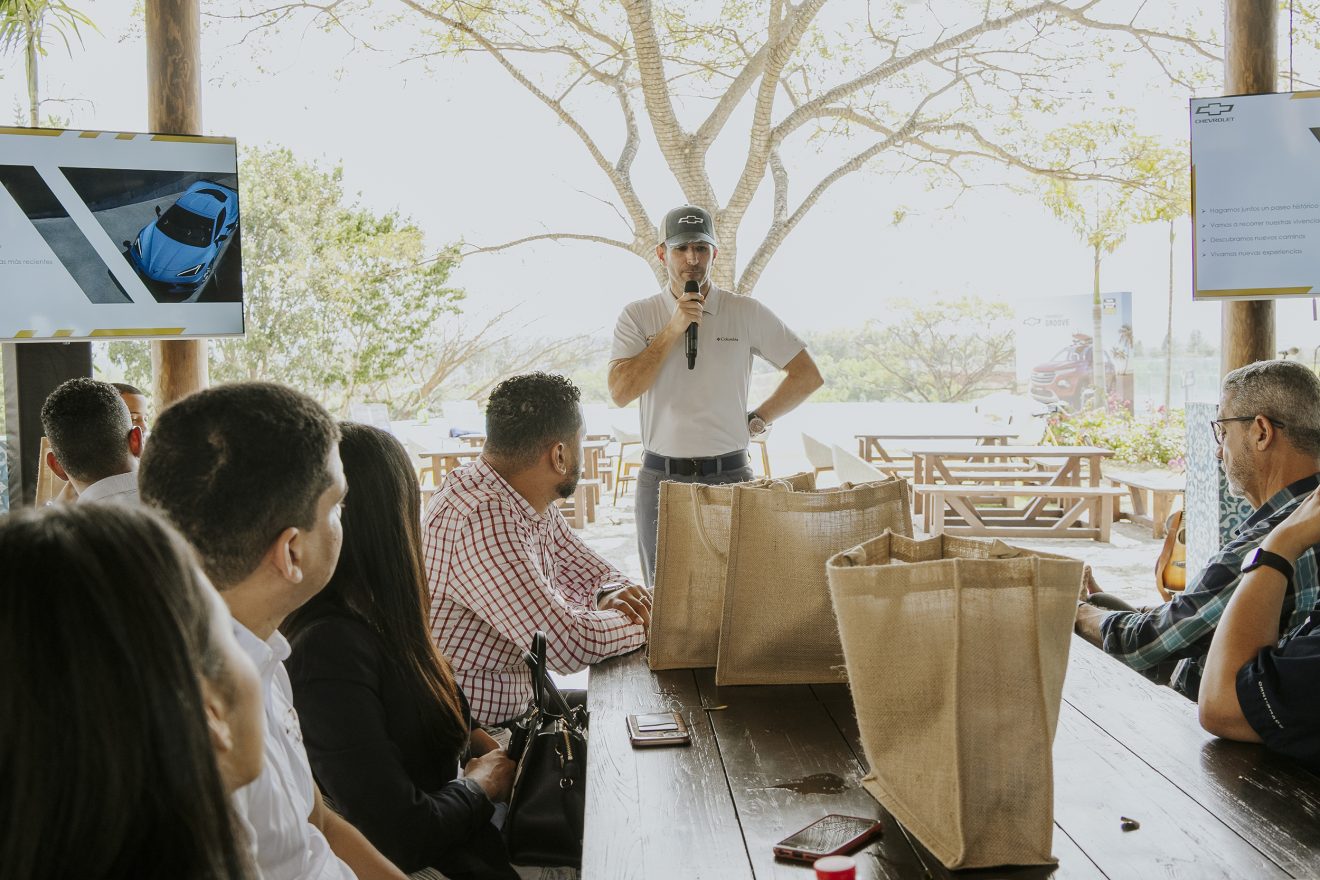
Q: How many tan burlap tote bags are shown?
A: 3